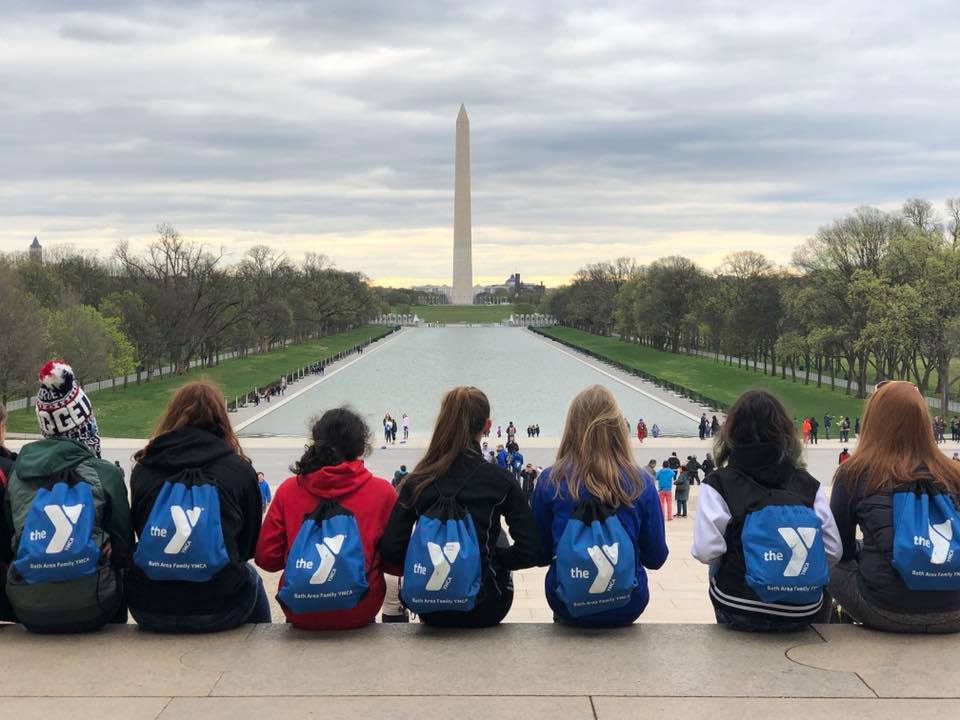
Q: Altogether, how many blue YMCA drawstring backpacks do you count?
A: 7